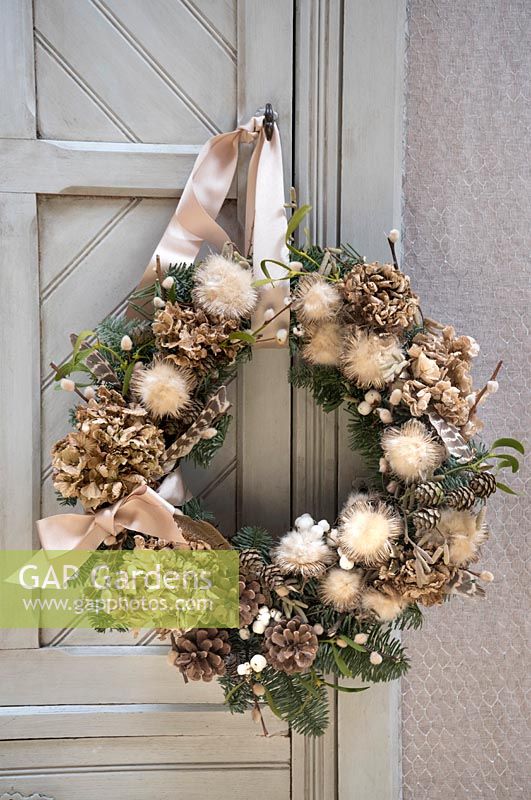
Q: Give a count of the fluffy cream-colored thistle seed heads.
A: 11